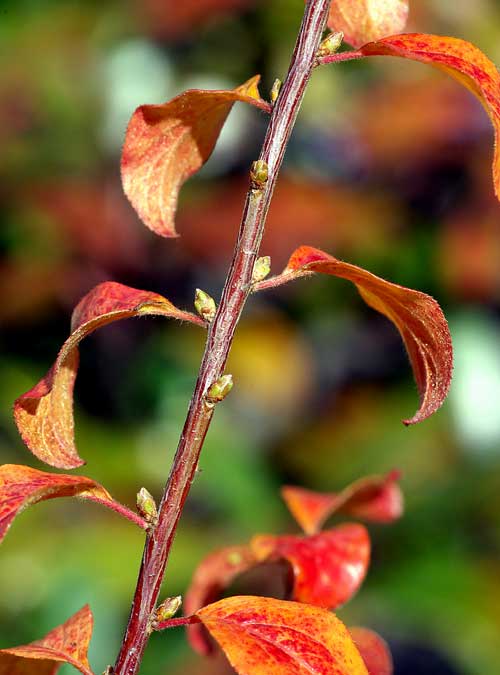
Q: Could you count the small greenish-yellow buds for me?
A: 8